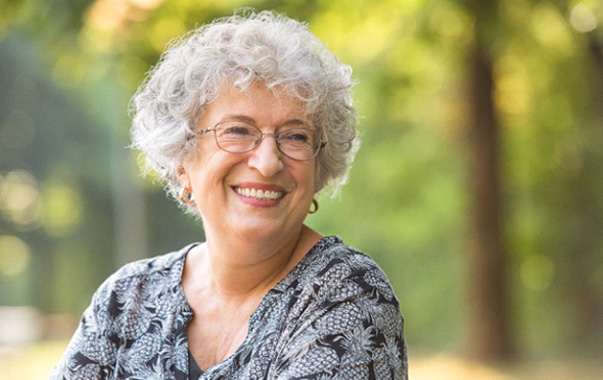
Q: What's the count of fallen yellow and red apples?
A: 0